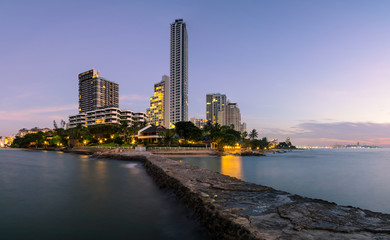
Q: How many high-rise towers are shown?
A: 5